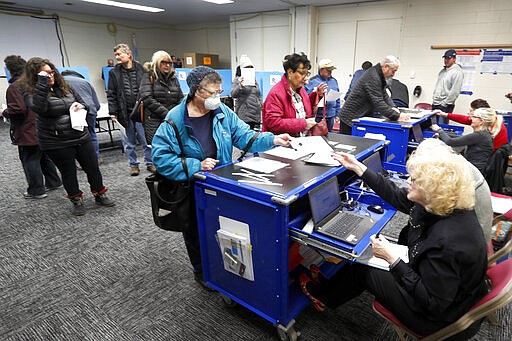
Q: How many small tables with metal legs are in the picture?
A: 1